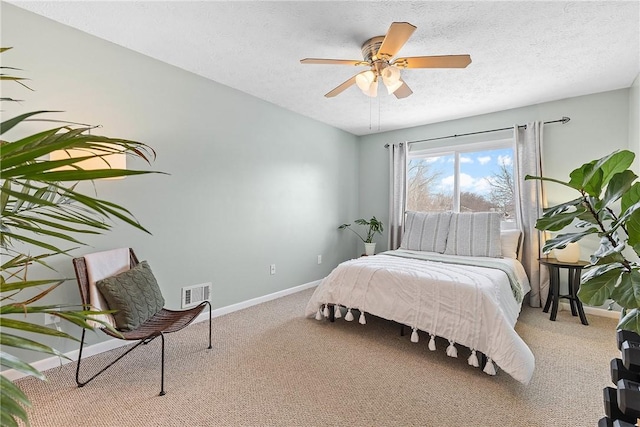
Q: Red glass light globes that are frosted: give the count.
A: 0